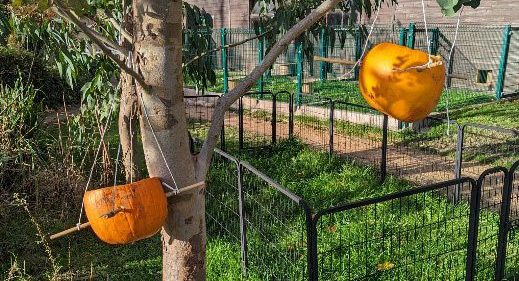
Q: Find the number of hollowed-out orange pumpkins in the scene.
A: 2